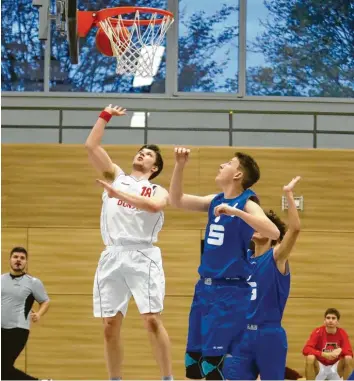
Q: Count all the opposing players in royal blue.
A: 2